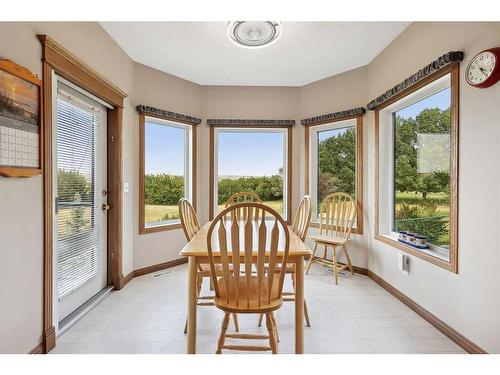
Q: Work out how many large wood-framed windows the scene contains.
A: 4